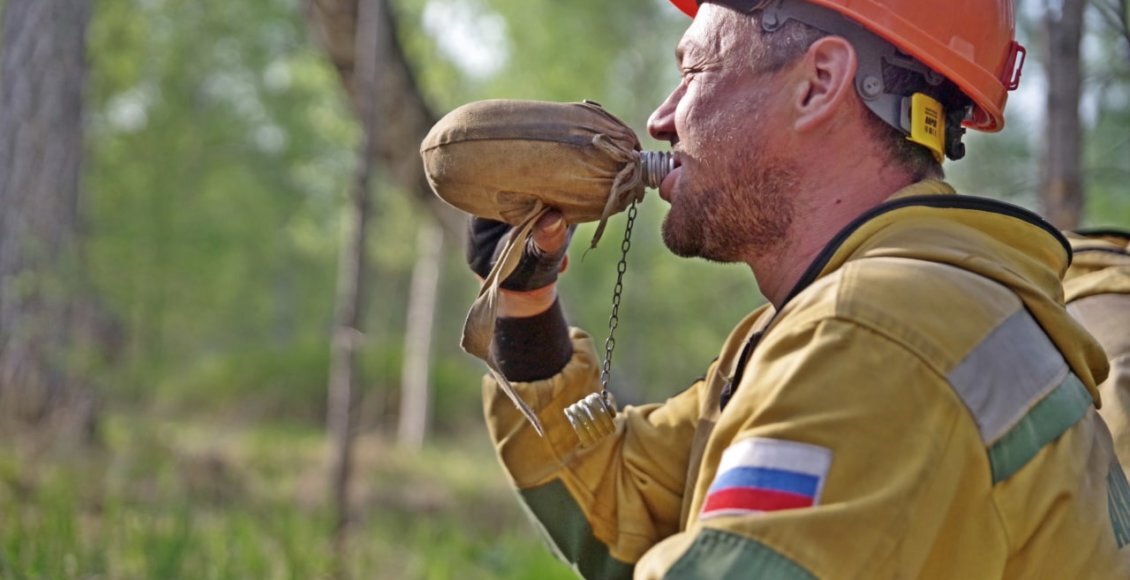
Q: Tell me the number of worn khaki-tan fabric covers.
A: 1